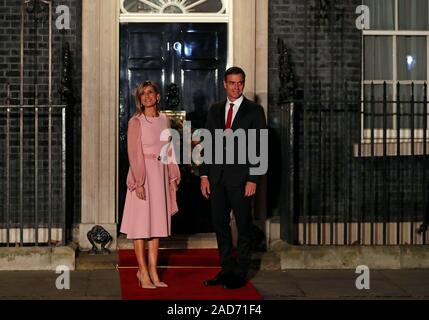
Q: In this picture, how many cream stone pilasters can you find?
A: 2